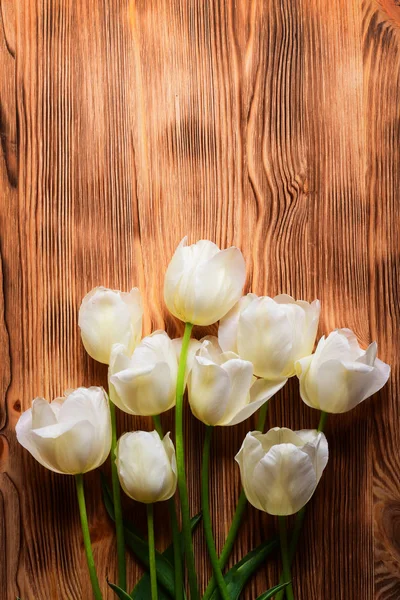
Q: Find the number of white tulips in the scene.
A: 9